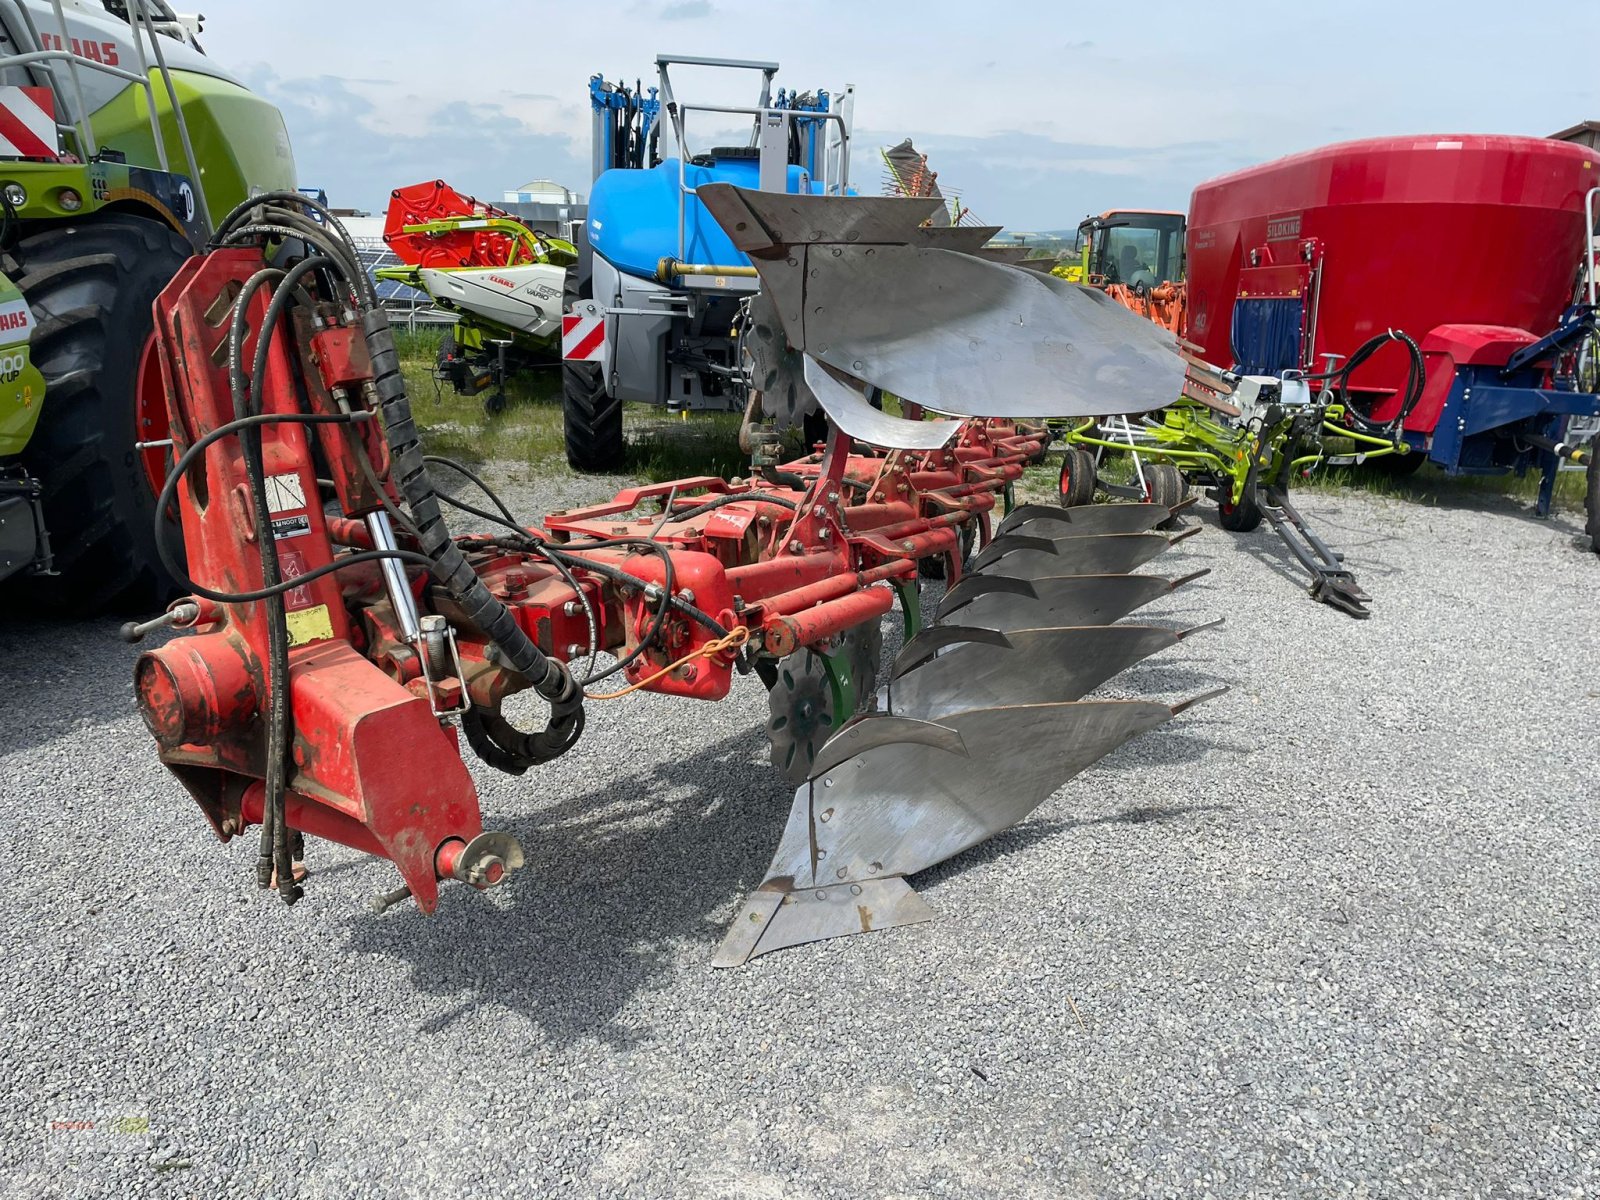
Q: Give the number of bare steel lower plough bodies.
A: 5